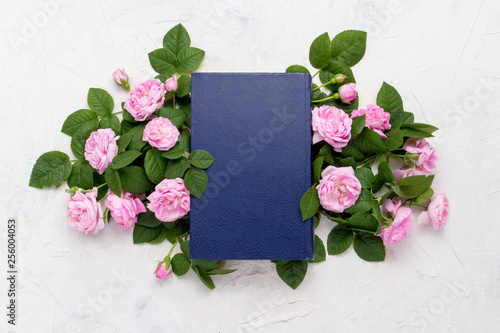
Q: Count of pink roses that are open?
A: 12